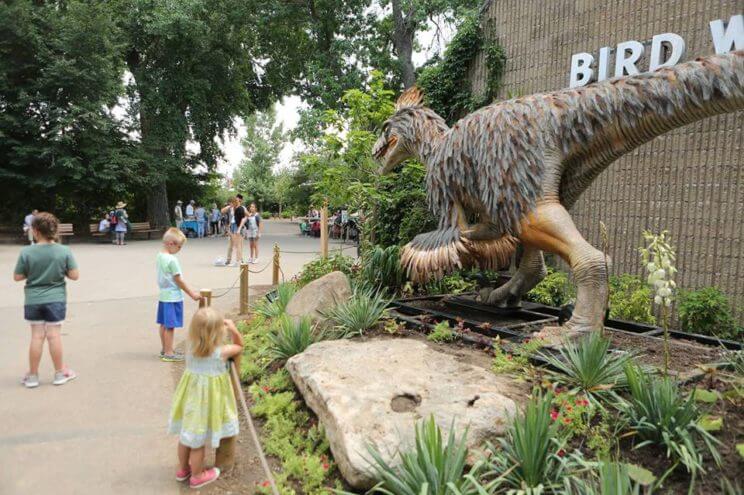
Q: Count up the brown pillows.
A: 0